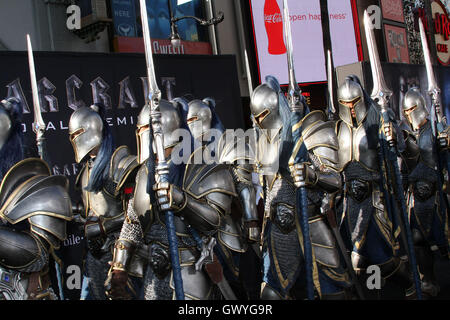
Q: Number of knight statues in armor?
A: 7